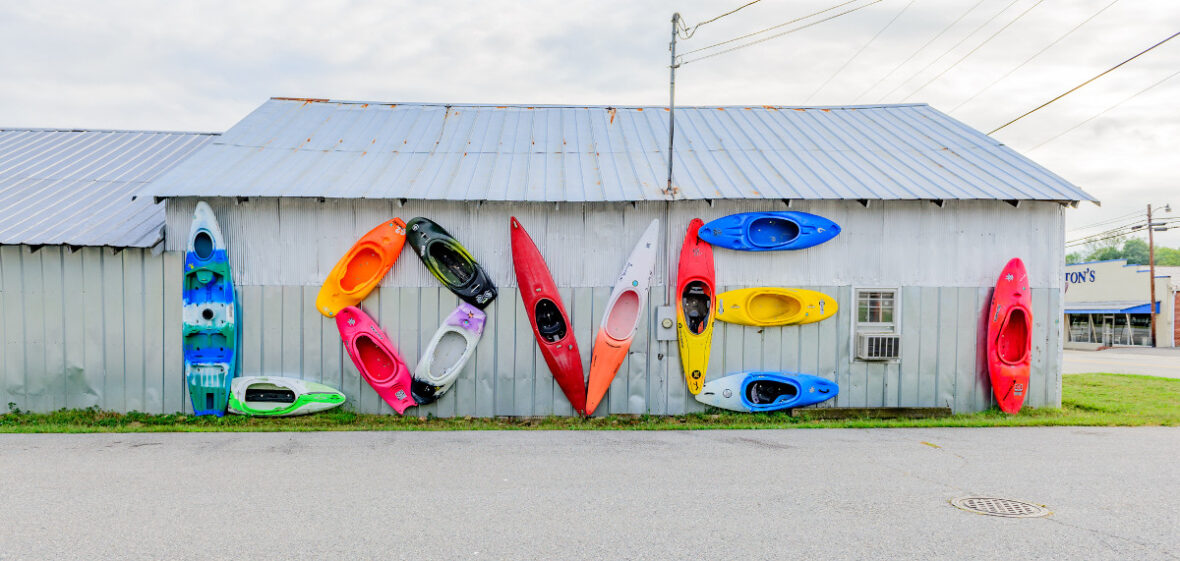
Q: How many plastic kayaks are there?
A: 13